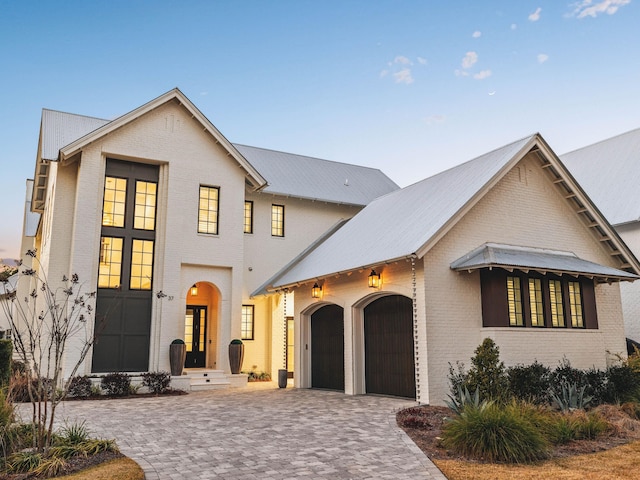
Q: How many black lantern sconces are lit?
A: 2